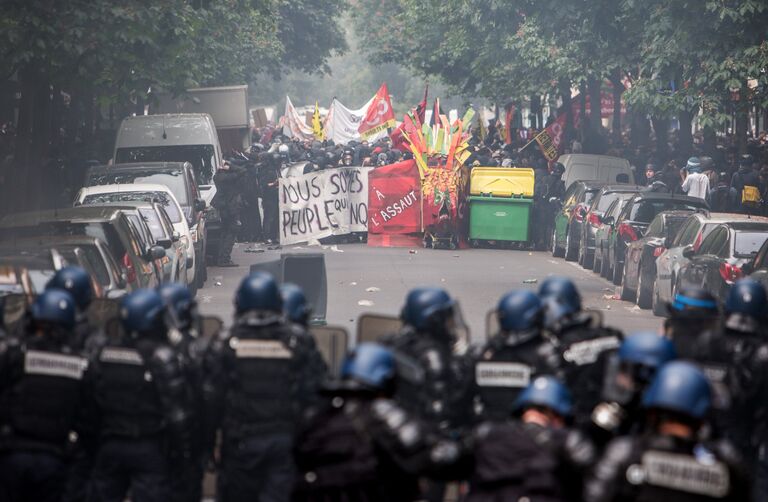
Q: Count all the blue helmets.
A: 14